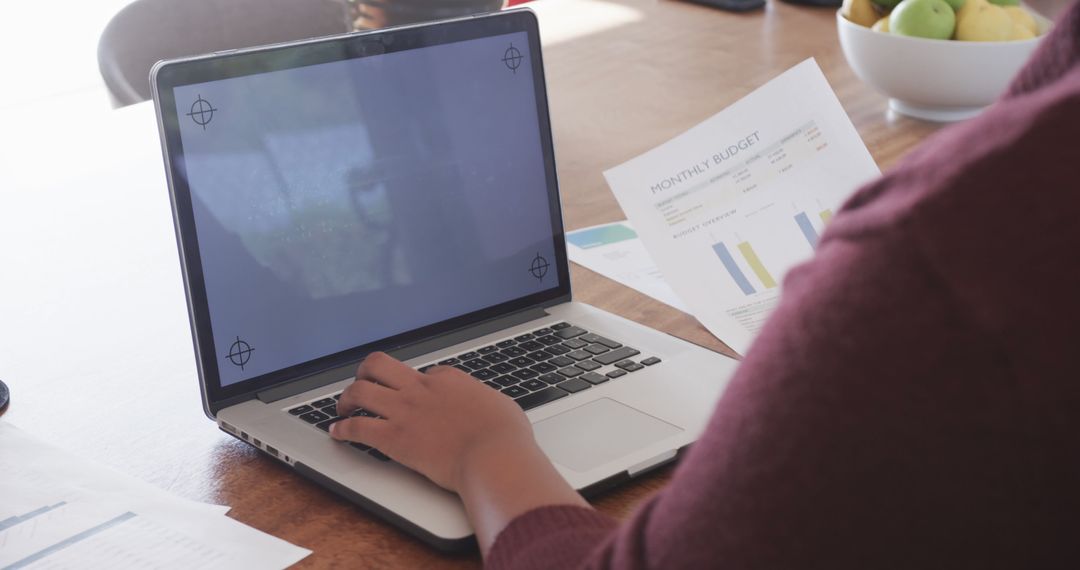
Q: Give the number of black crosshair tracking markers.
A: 4